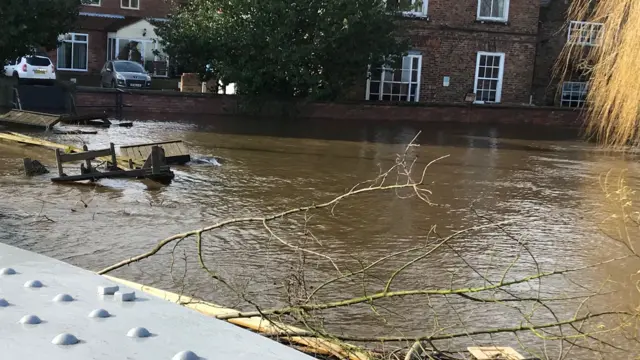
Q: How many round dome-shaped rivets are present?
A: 9